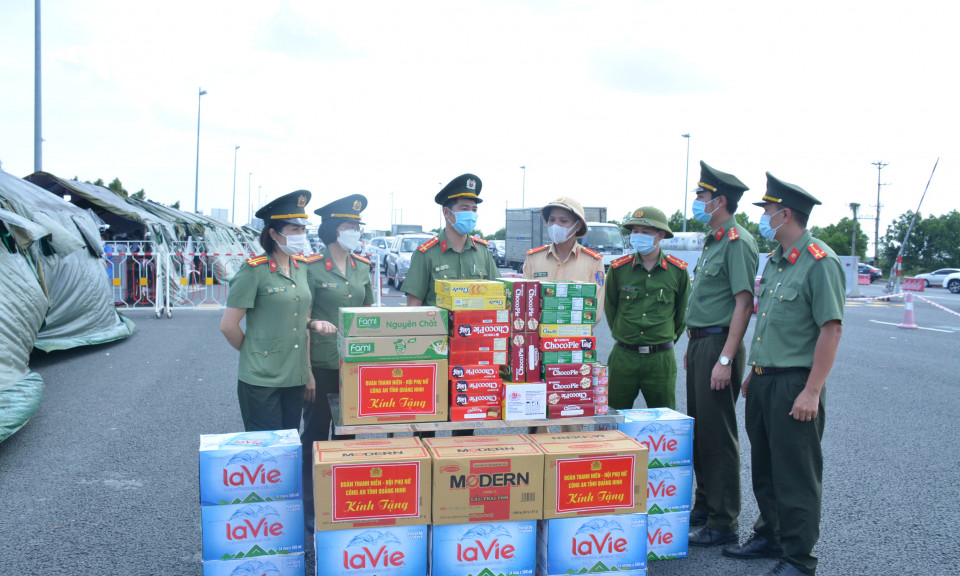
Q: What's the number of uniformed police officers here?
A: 7